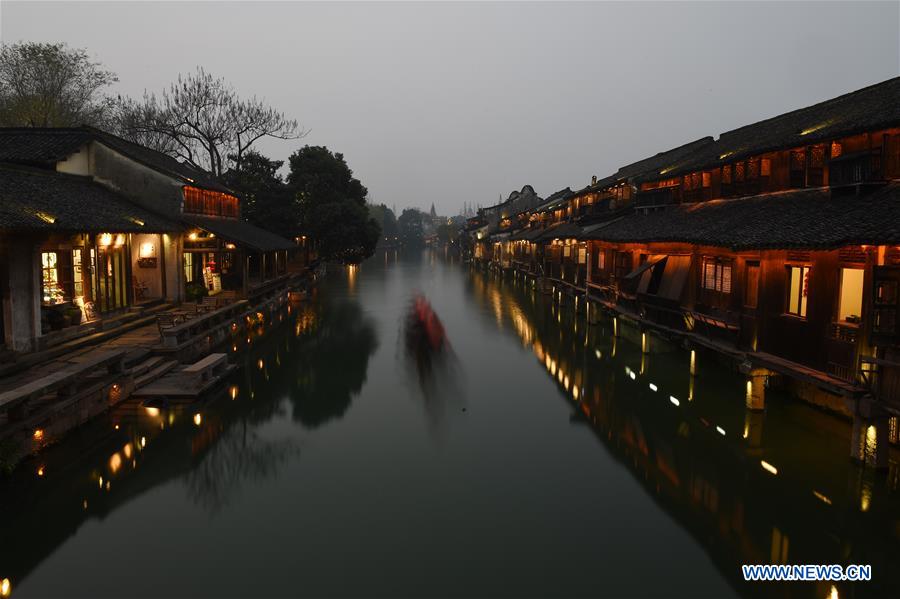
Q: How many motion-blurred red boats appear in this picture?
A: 1